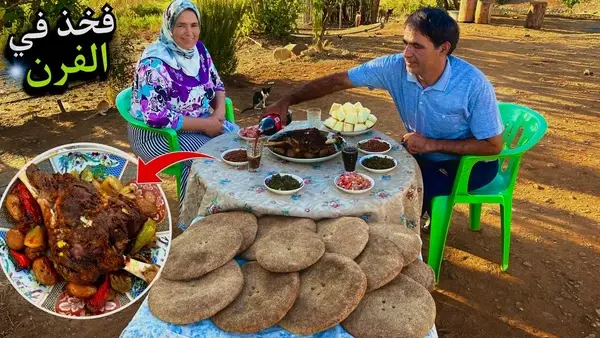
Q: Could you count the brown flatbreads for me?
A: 12